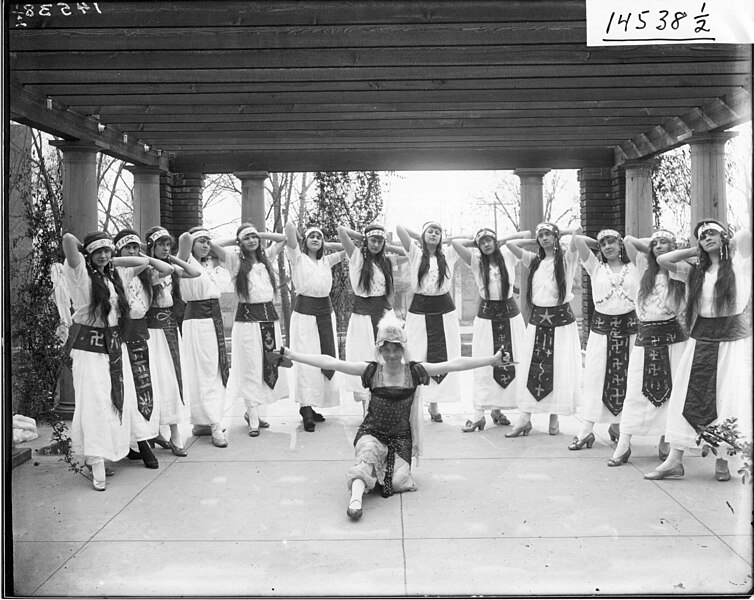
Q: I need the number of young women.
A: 14